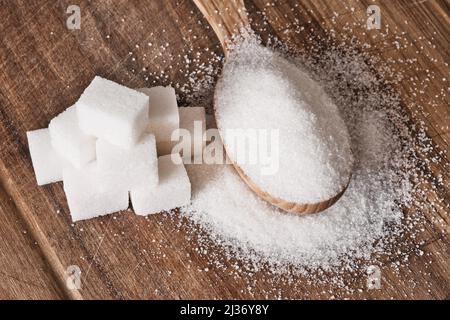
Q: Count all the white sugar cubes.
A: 8